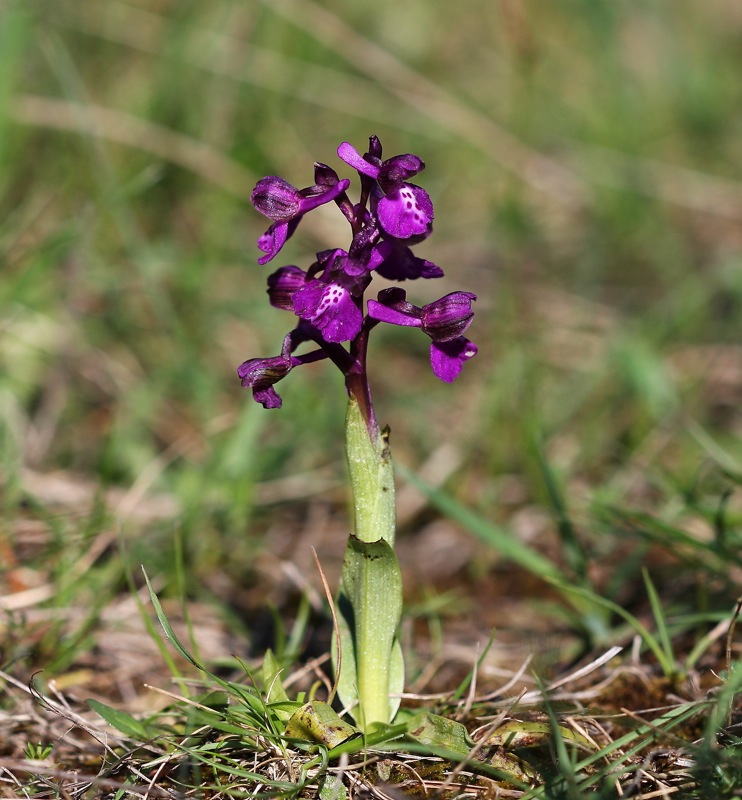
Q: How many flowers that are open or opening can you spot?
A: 7